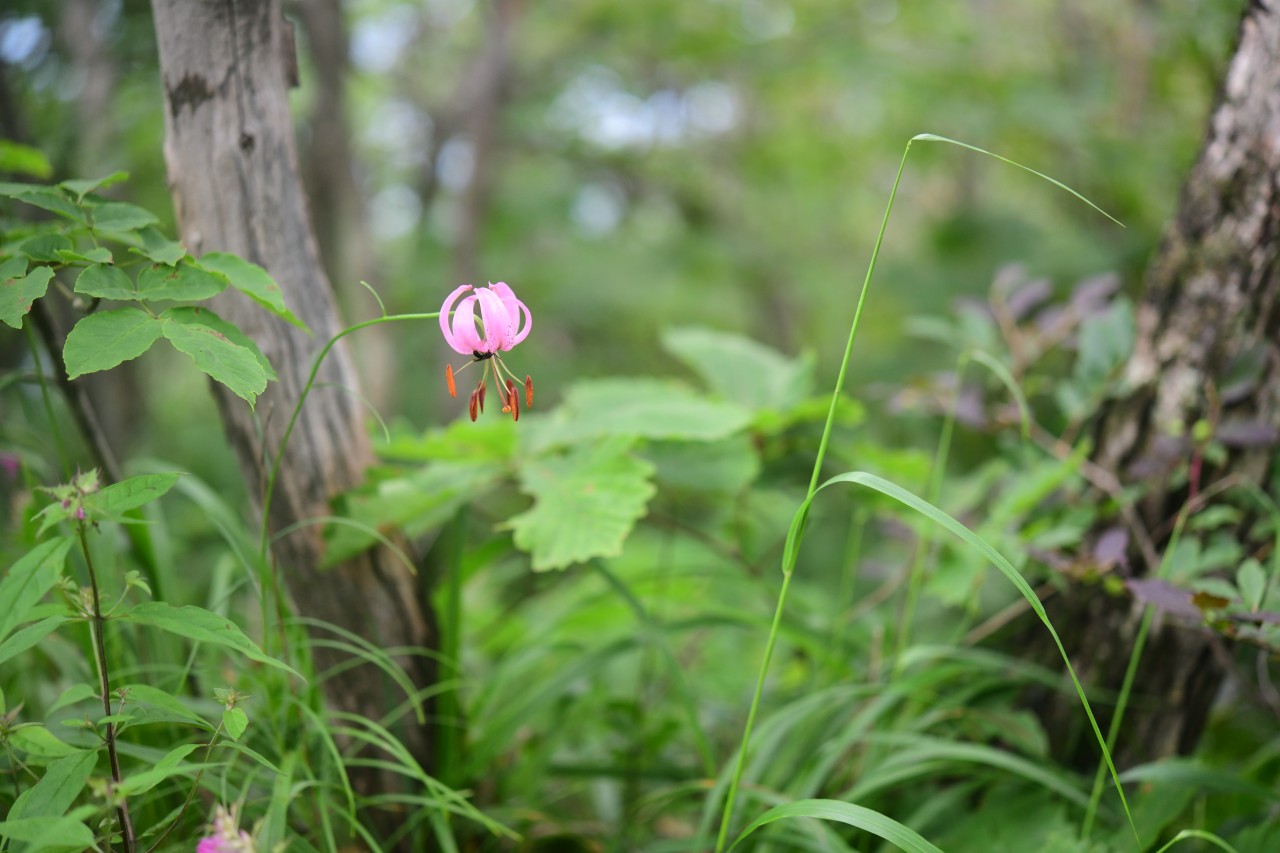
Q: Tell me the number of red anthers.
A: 6